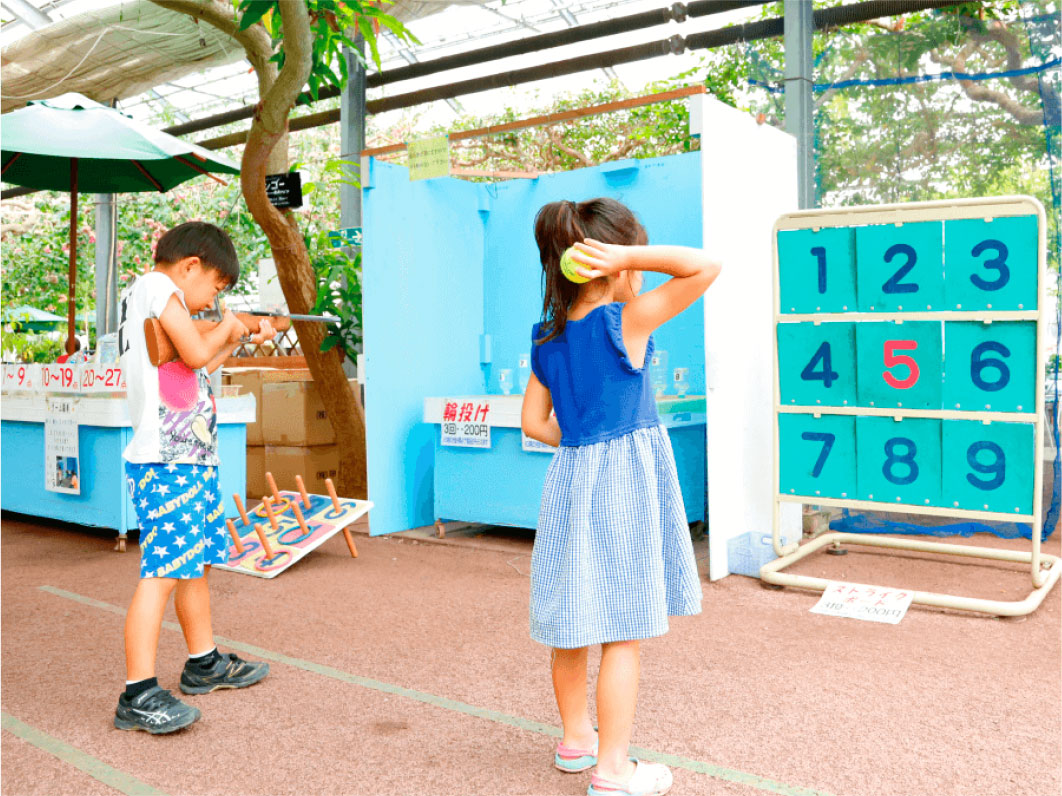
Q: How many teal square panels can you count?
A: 9